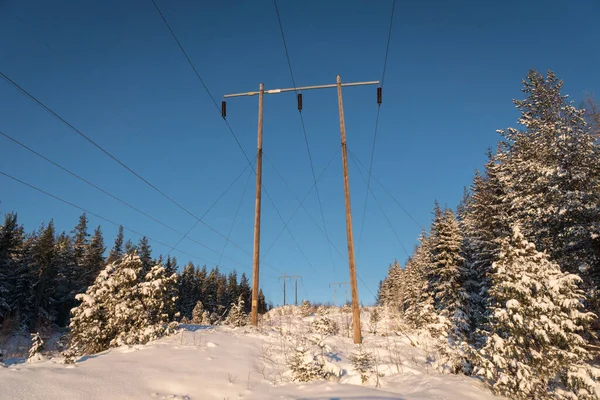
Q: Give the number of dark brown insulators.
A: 3